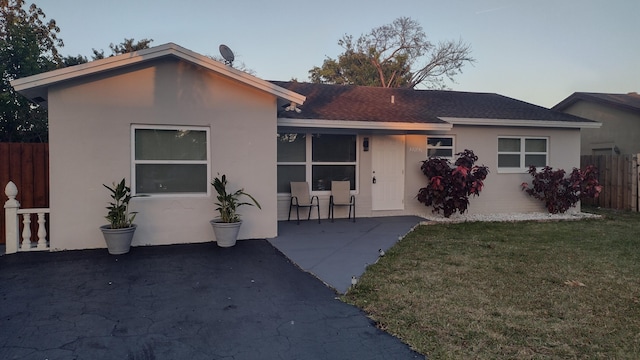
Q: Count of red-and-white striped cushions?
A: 0